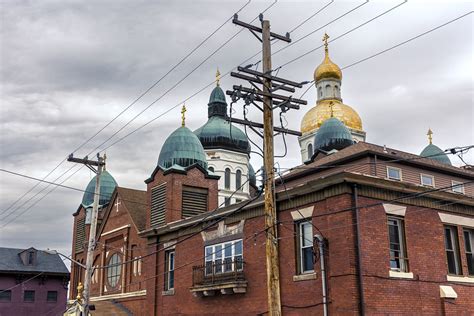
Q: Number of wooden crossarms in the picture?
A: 7